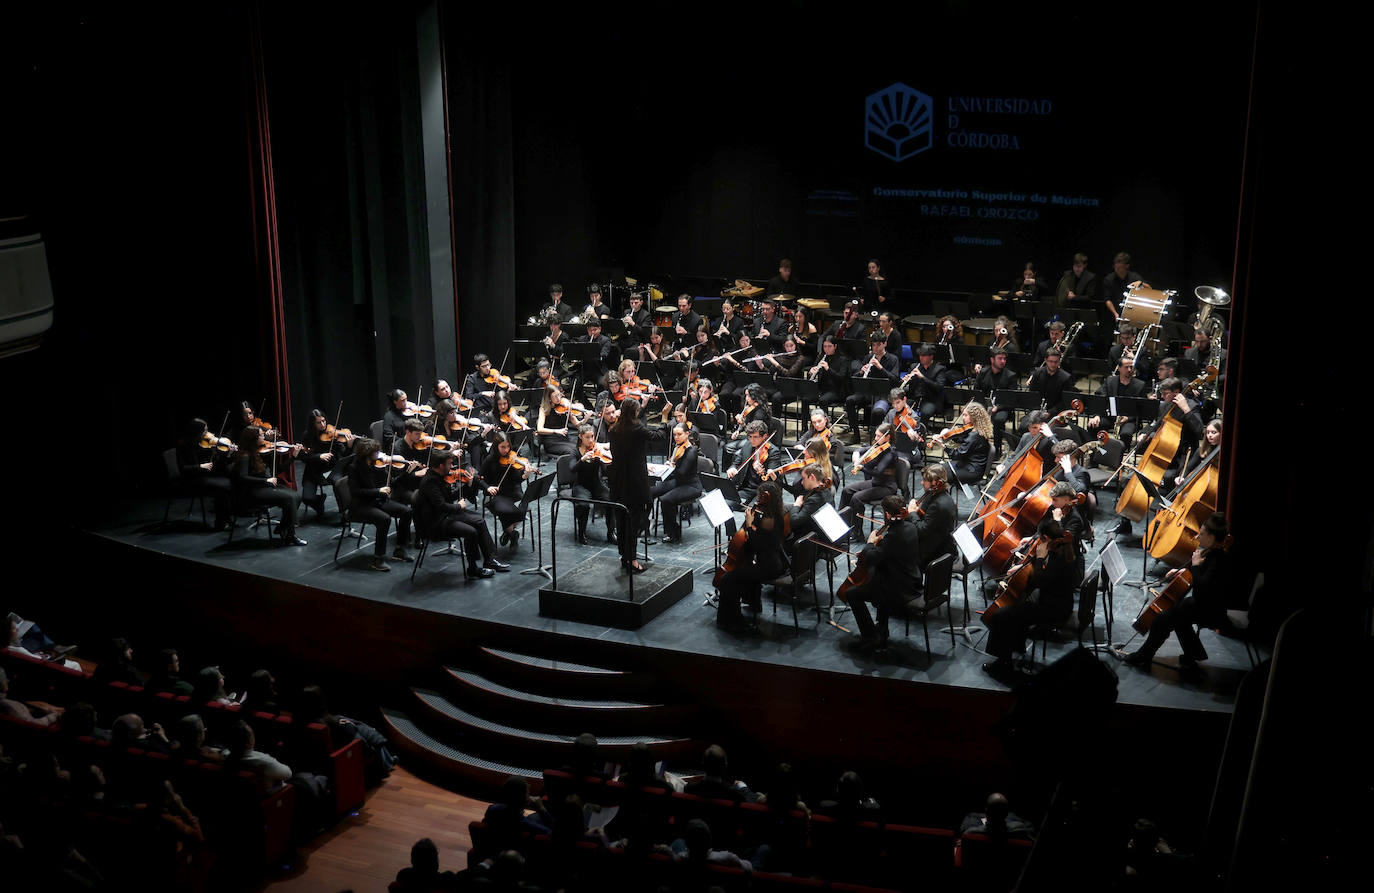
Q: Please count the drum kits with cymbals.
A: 1